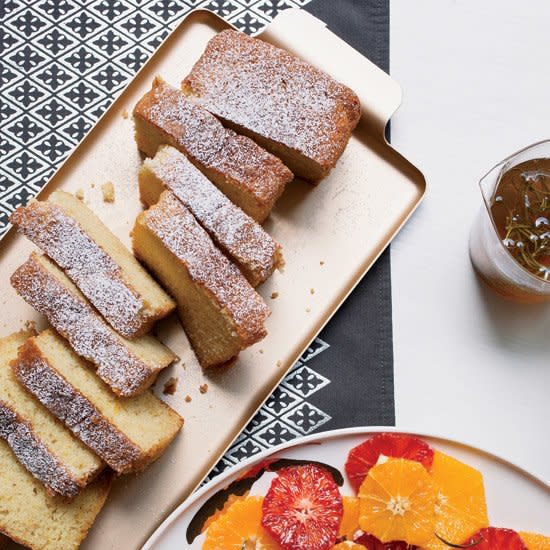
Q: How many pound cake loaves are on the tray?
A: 2